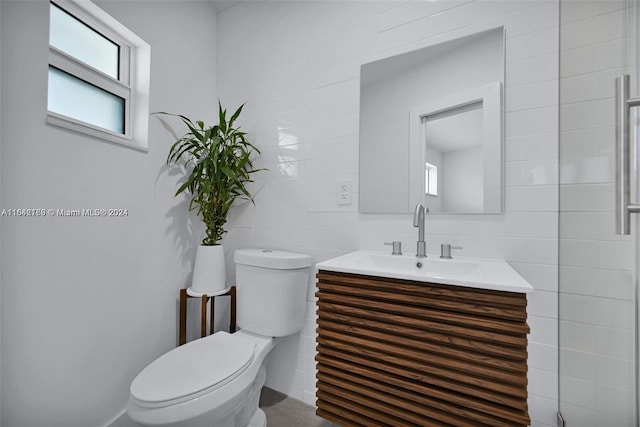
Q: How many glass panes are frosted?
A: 2